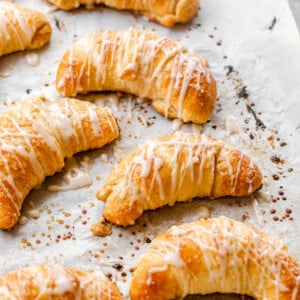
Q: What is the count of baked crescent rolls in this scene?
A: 7